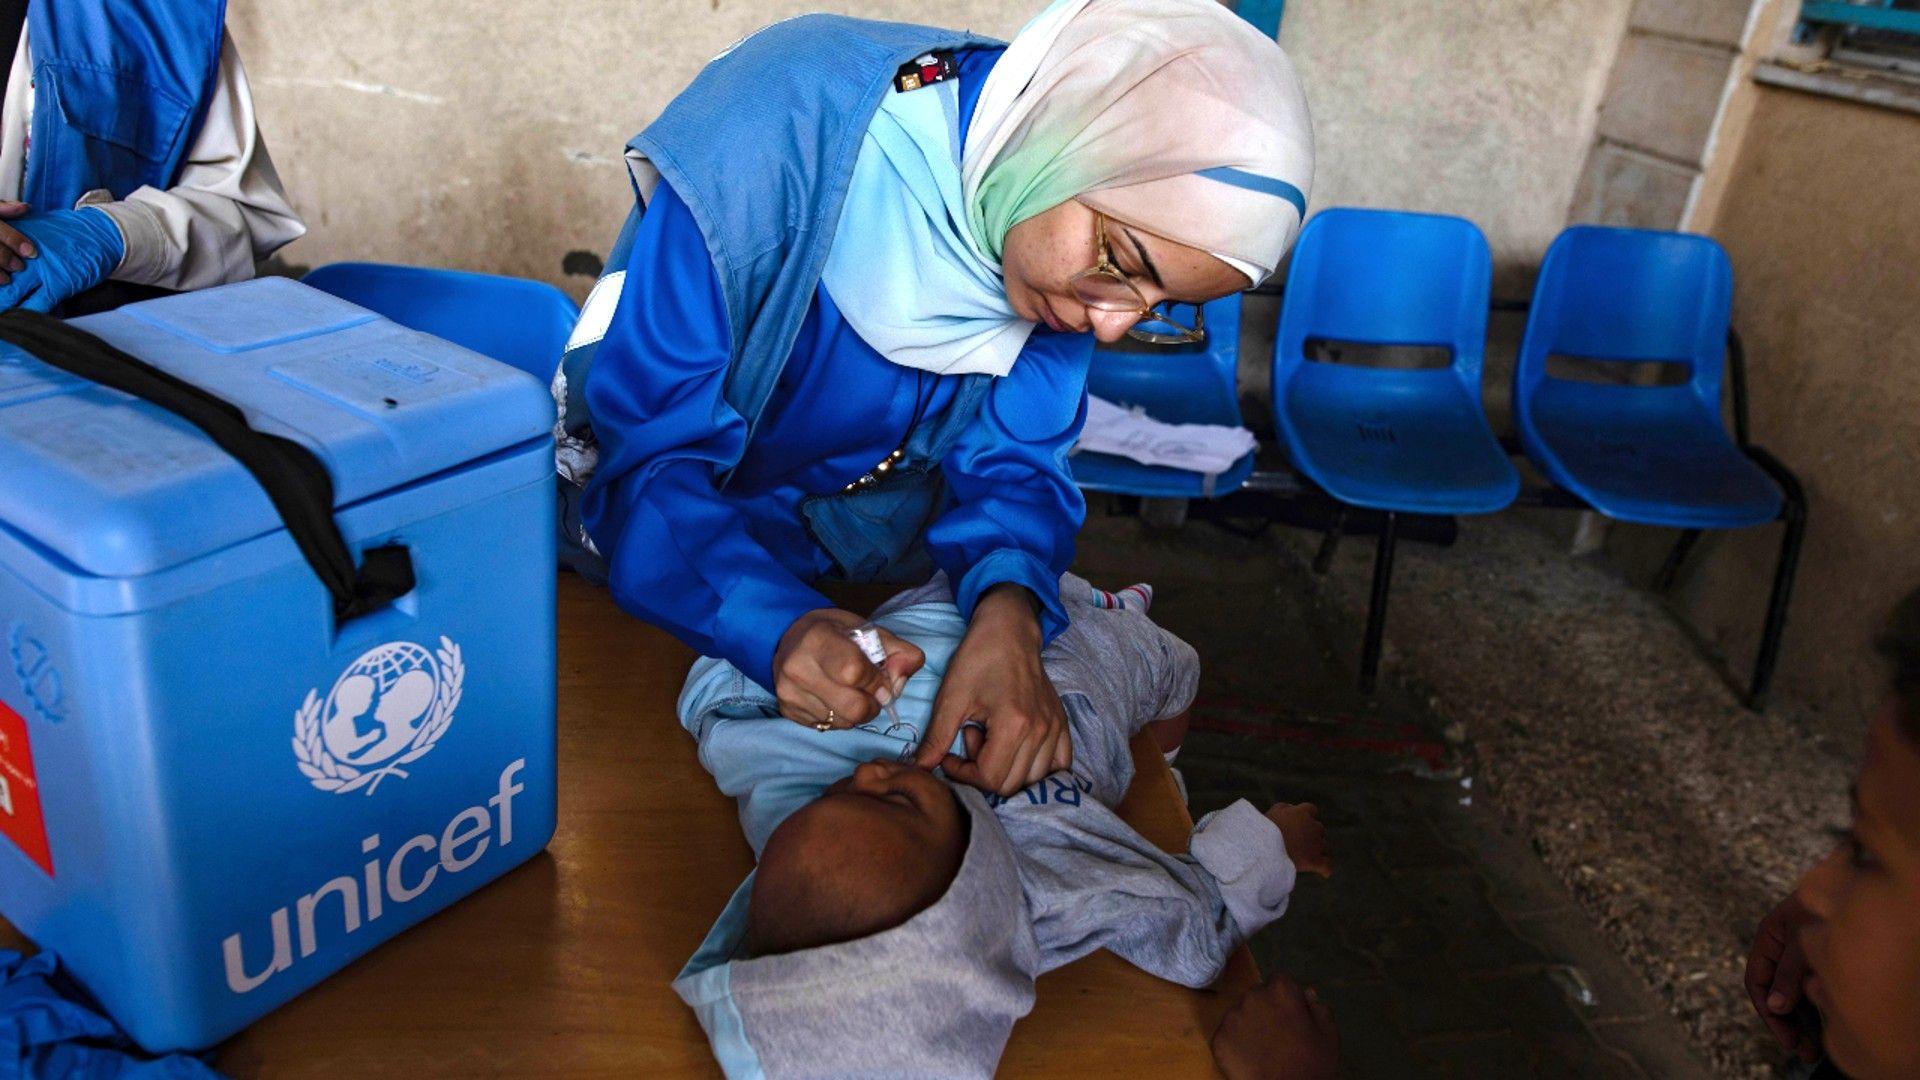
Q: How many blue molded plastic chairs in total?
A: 4